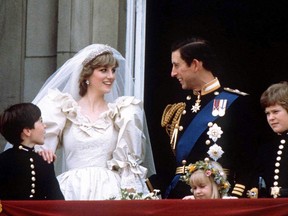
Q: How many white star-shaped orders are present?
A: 2